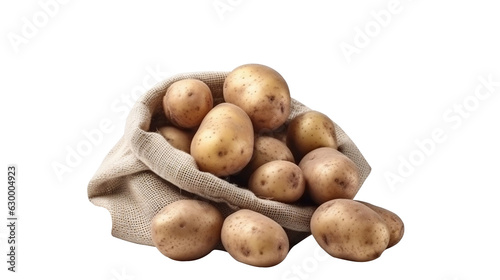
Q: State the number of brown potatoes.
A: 12